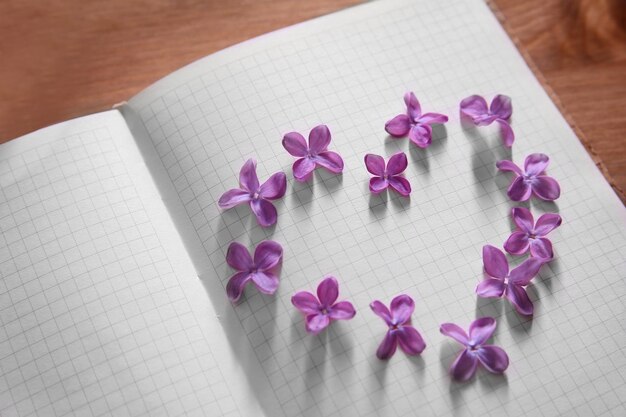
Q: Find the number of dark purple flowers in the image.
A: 12